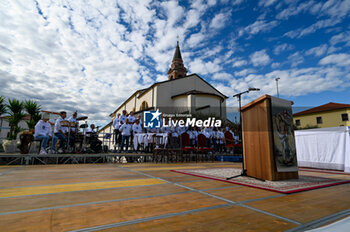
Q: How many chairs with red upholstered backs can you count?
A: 3